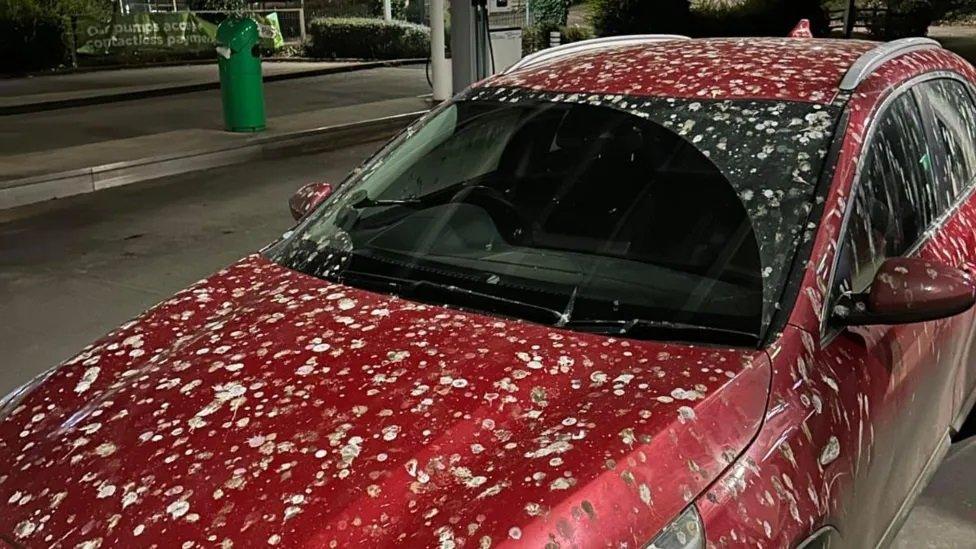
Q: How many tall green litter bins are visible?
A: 1